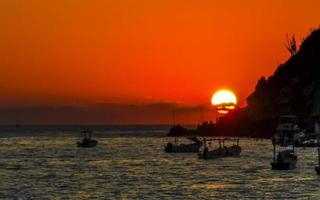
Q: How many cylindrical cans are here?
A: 0